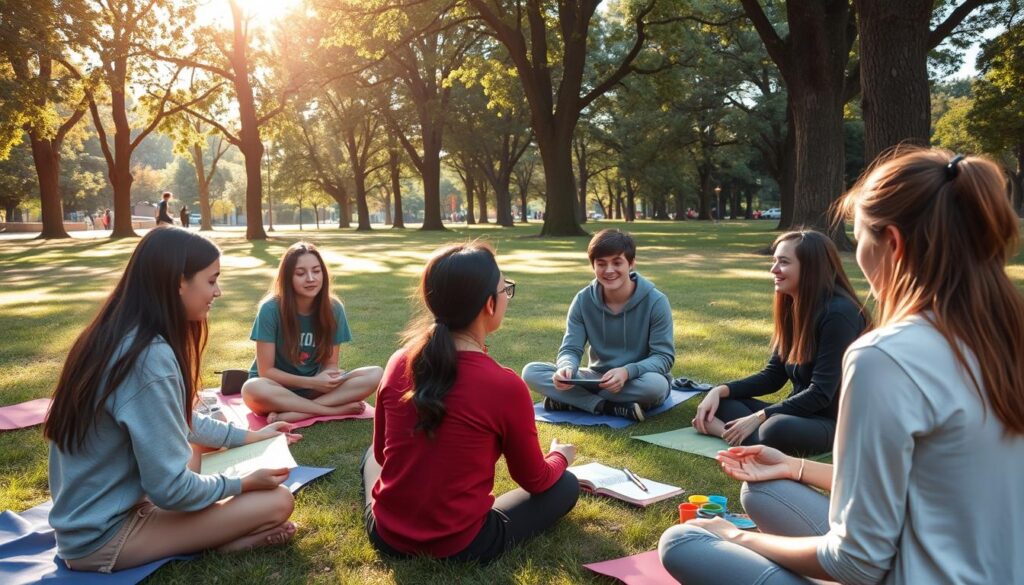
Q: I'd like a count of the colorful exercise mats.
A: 6